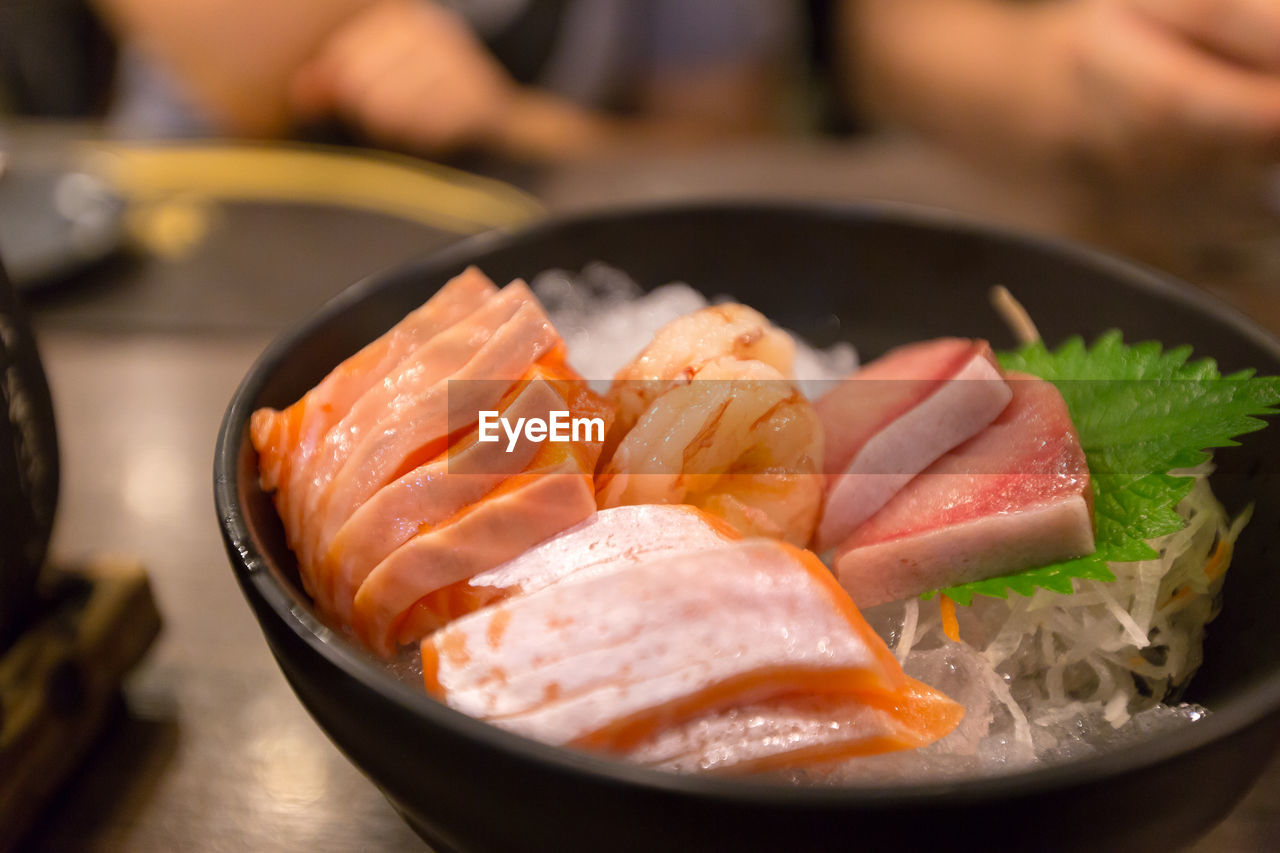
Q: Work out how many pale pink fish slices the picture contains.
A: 2